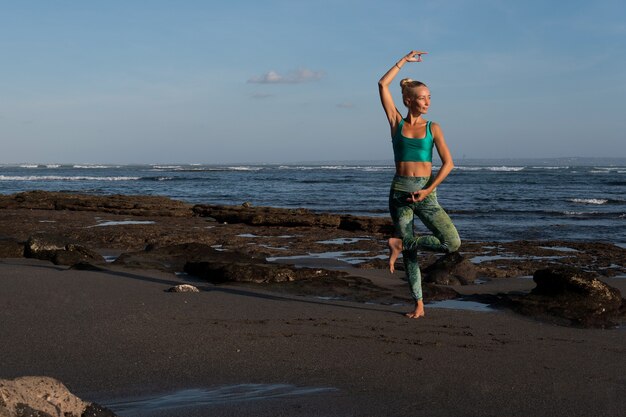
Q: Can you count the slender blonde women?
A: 1